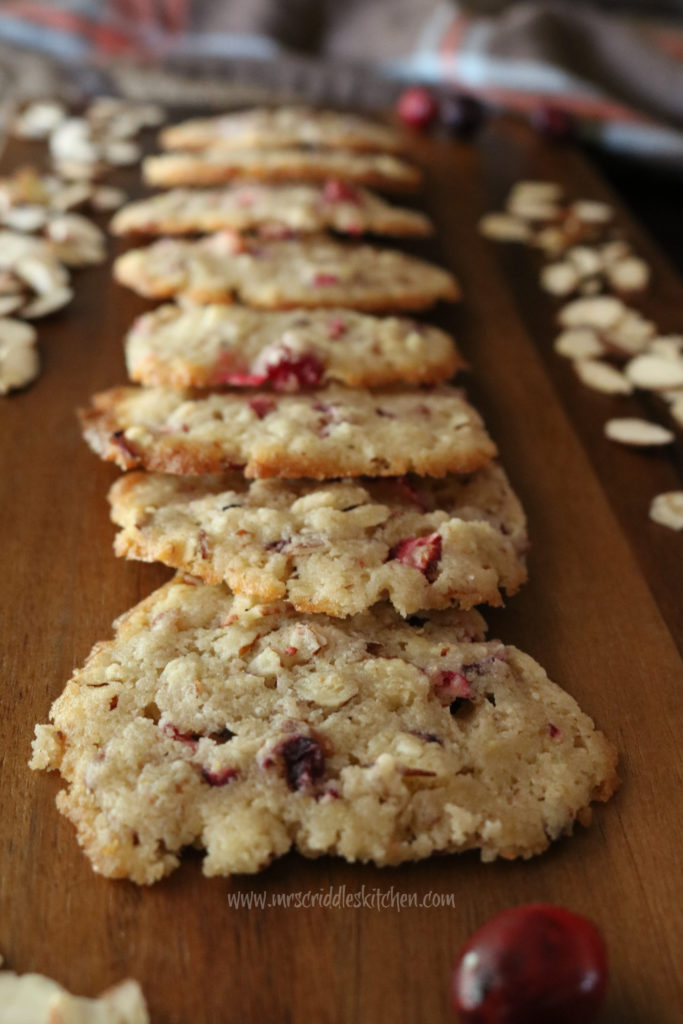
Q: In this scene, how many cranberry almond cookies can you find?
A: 8